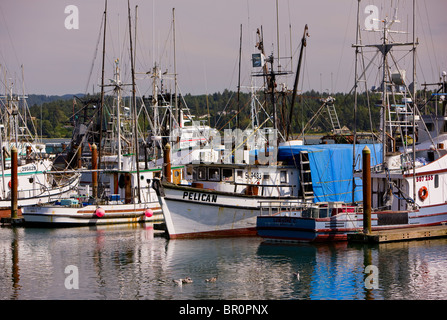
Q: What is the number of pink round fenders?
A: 2